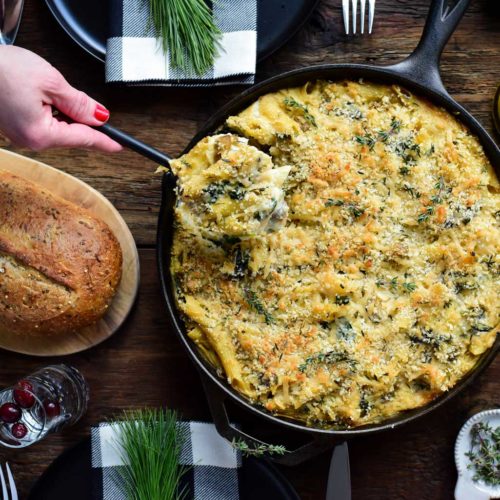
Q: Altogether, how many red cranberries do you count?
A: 4